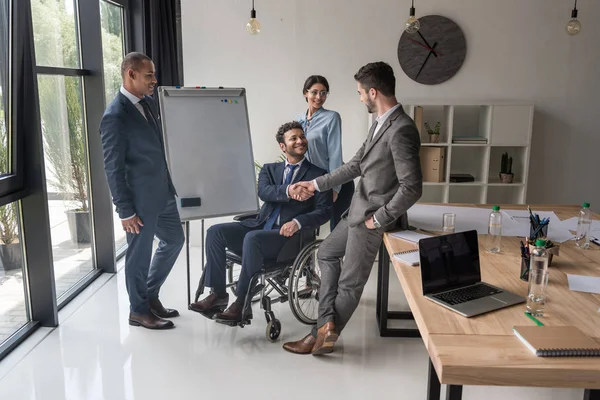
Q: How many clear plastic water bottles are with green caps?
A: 3